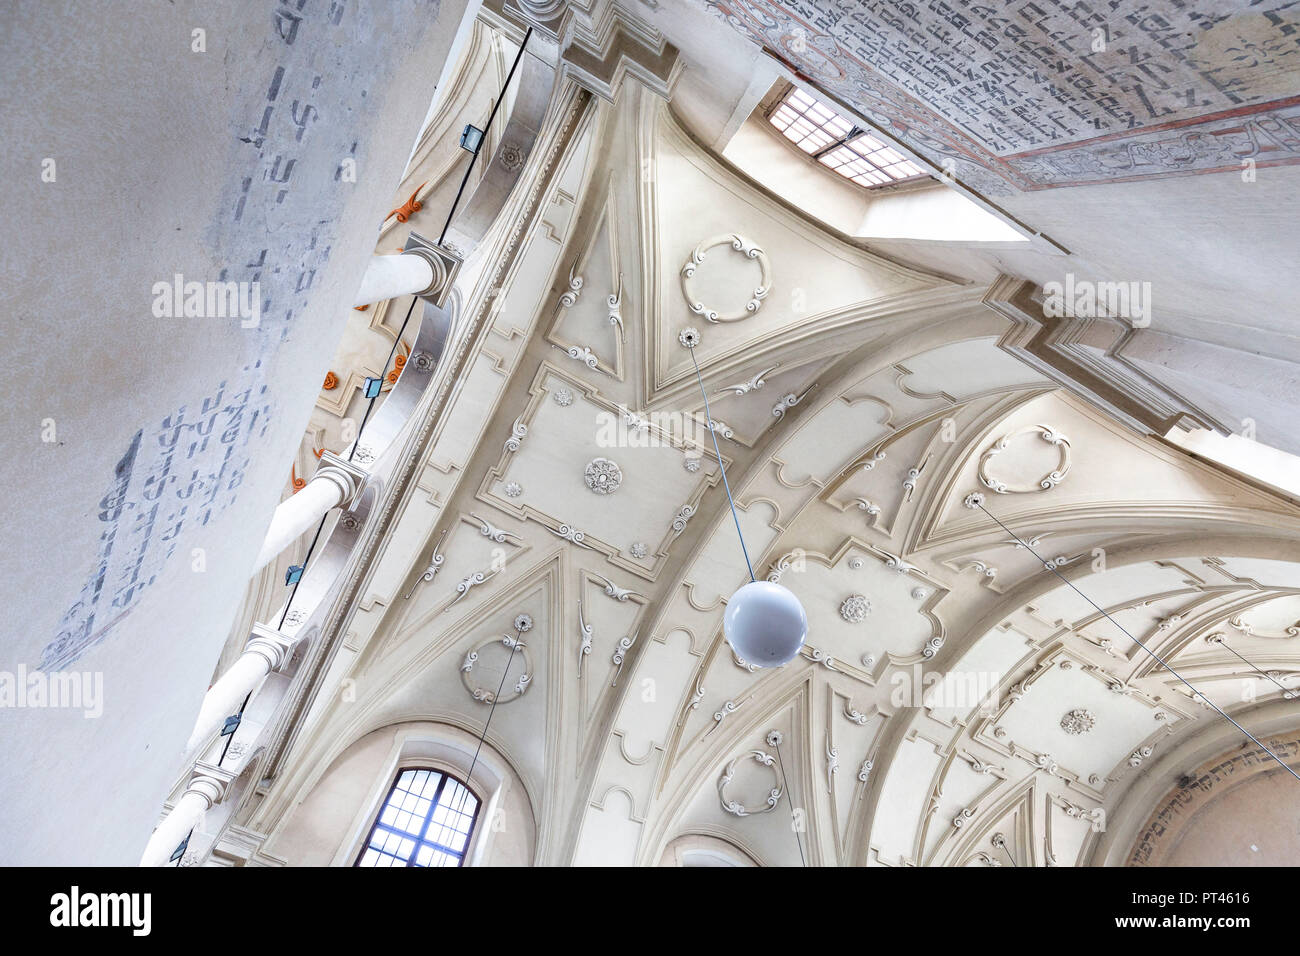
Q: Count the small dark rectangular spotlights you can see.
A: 5